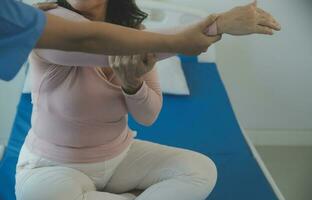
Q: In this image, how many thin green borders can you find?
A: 0